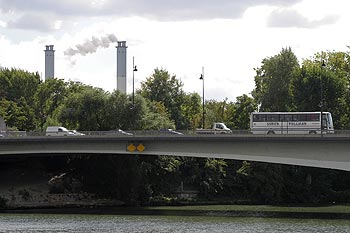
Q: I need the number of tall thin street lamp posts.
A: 3